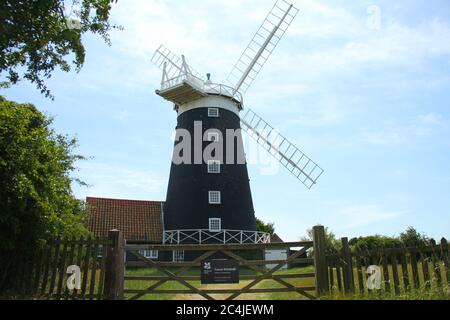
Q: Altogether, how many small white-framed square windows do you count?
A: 5